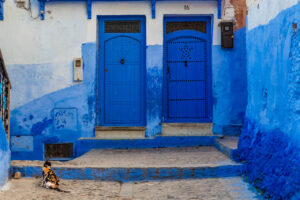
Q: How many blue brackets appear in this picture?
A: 5